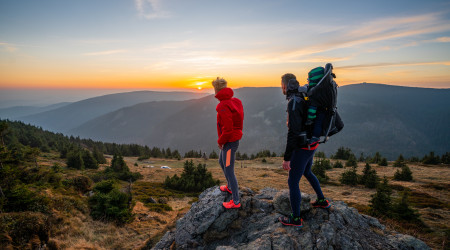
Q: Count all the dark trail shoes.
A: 2